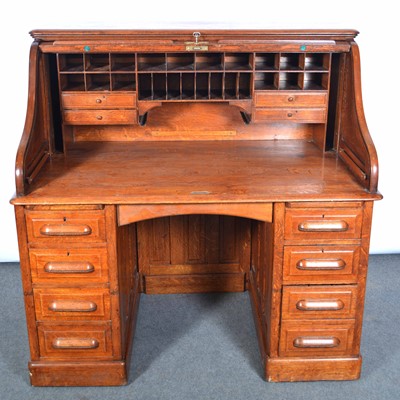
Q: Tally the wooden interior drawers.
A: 4